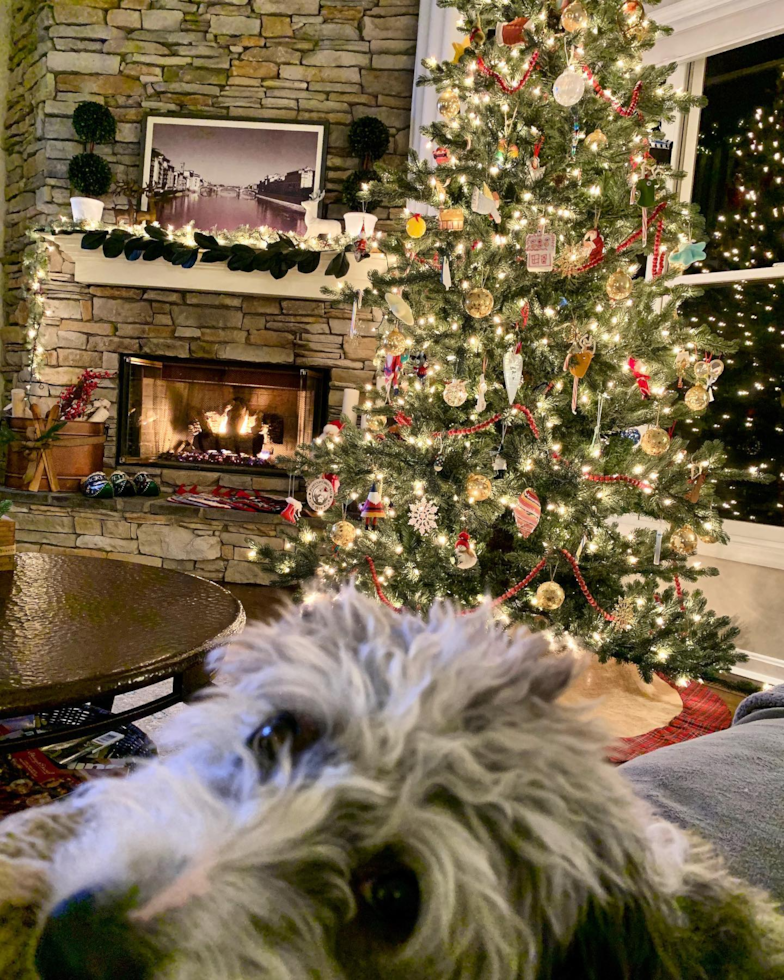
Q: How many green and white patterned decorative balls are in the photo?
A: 3